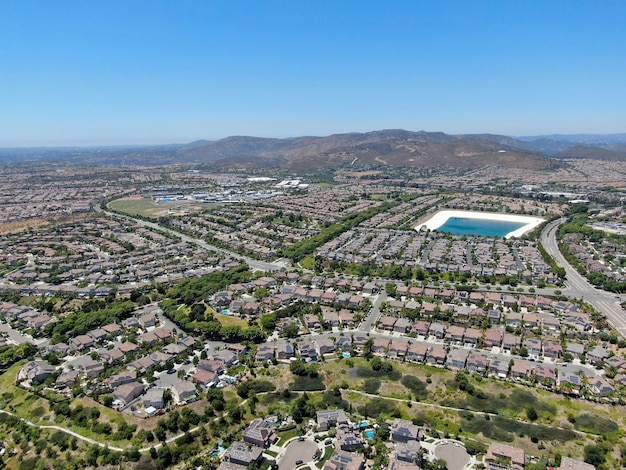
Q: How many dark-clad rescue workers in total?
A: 0